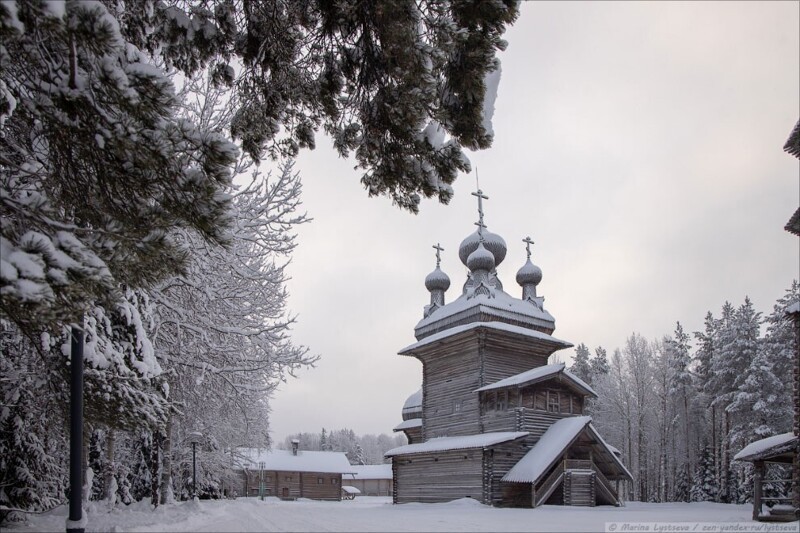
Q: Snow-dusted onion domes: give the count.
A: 4